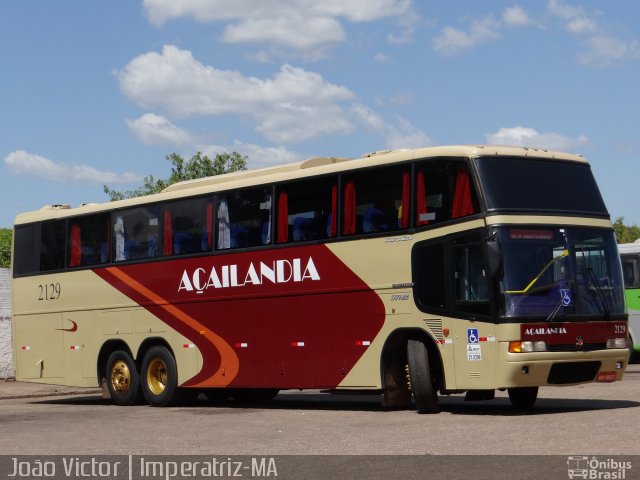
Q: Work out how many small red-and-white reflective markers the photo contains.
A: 8